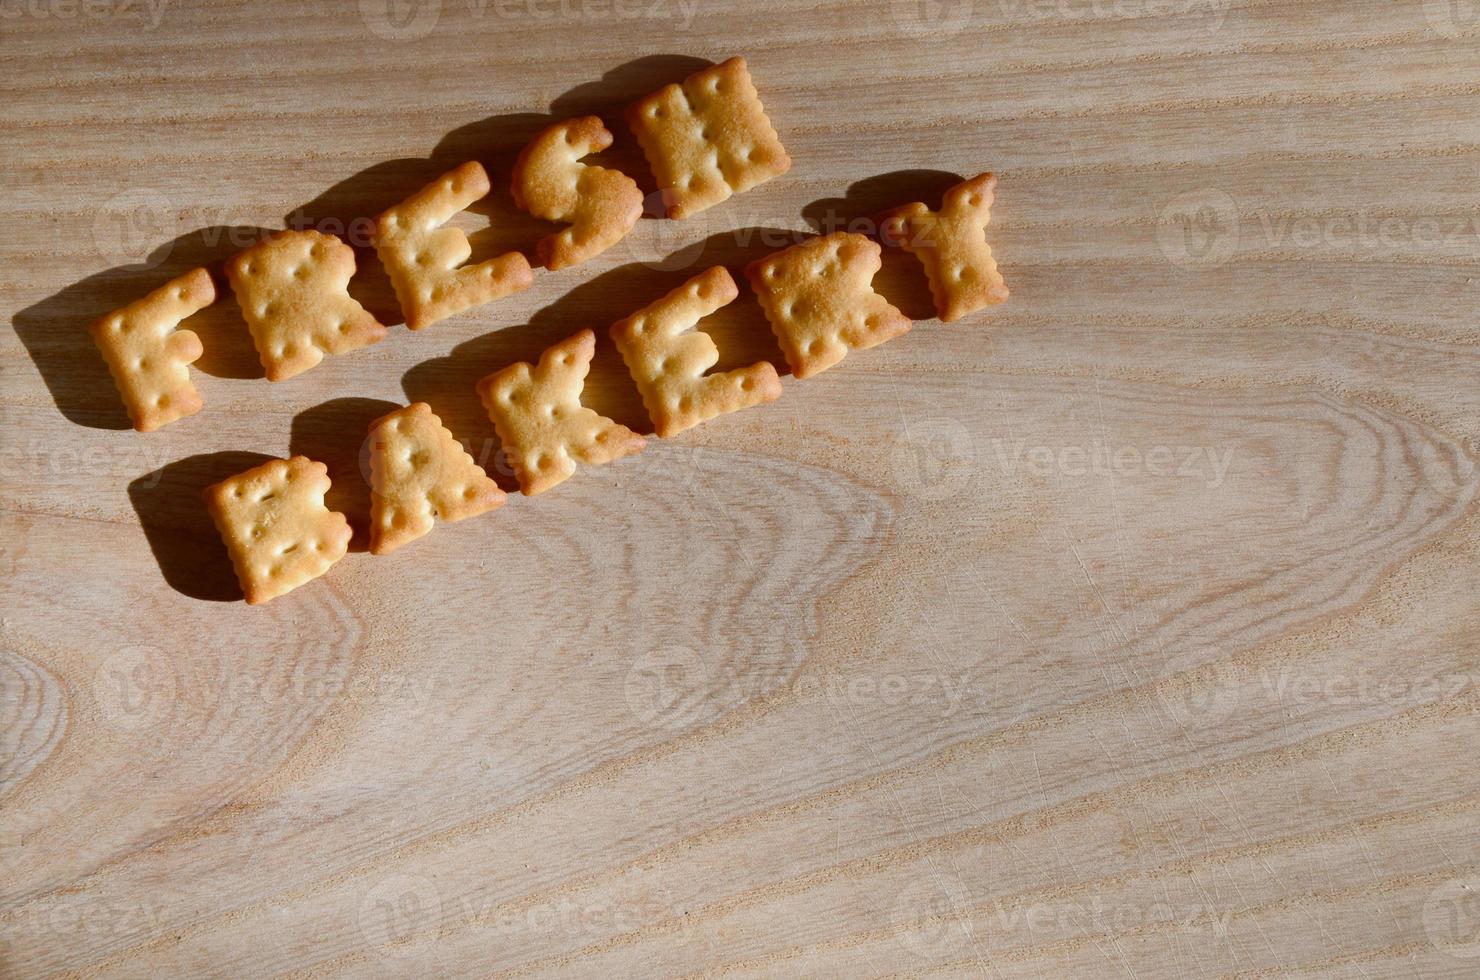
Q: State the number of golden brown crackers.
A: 11